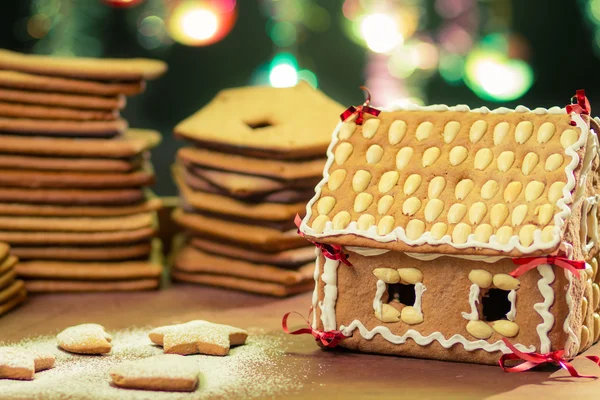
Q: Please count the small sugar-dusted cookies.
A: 4